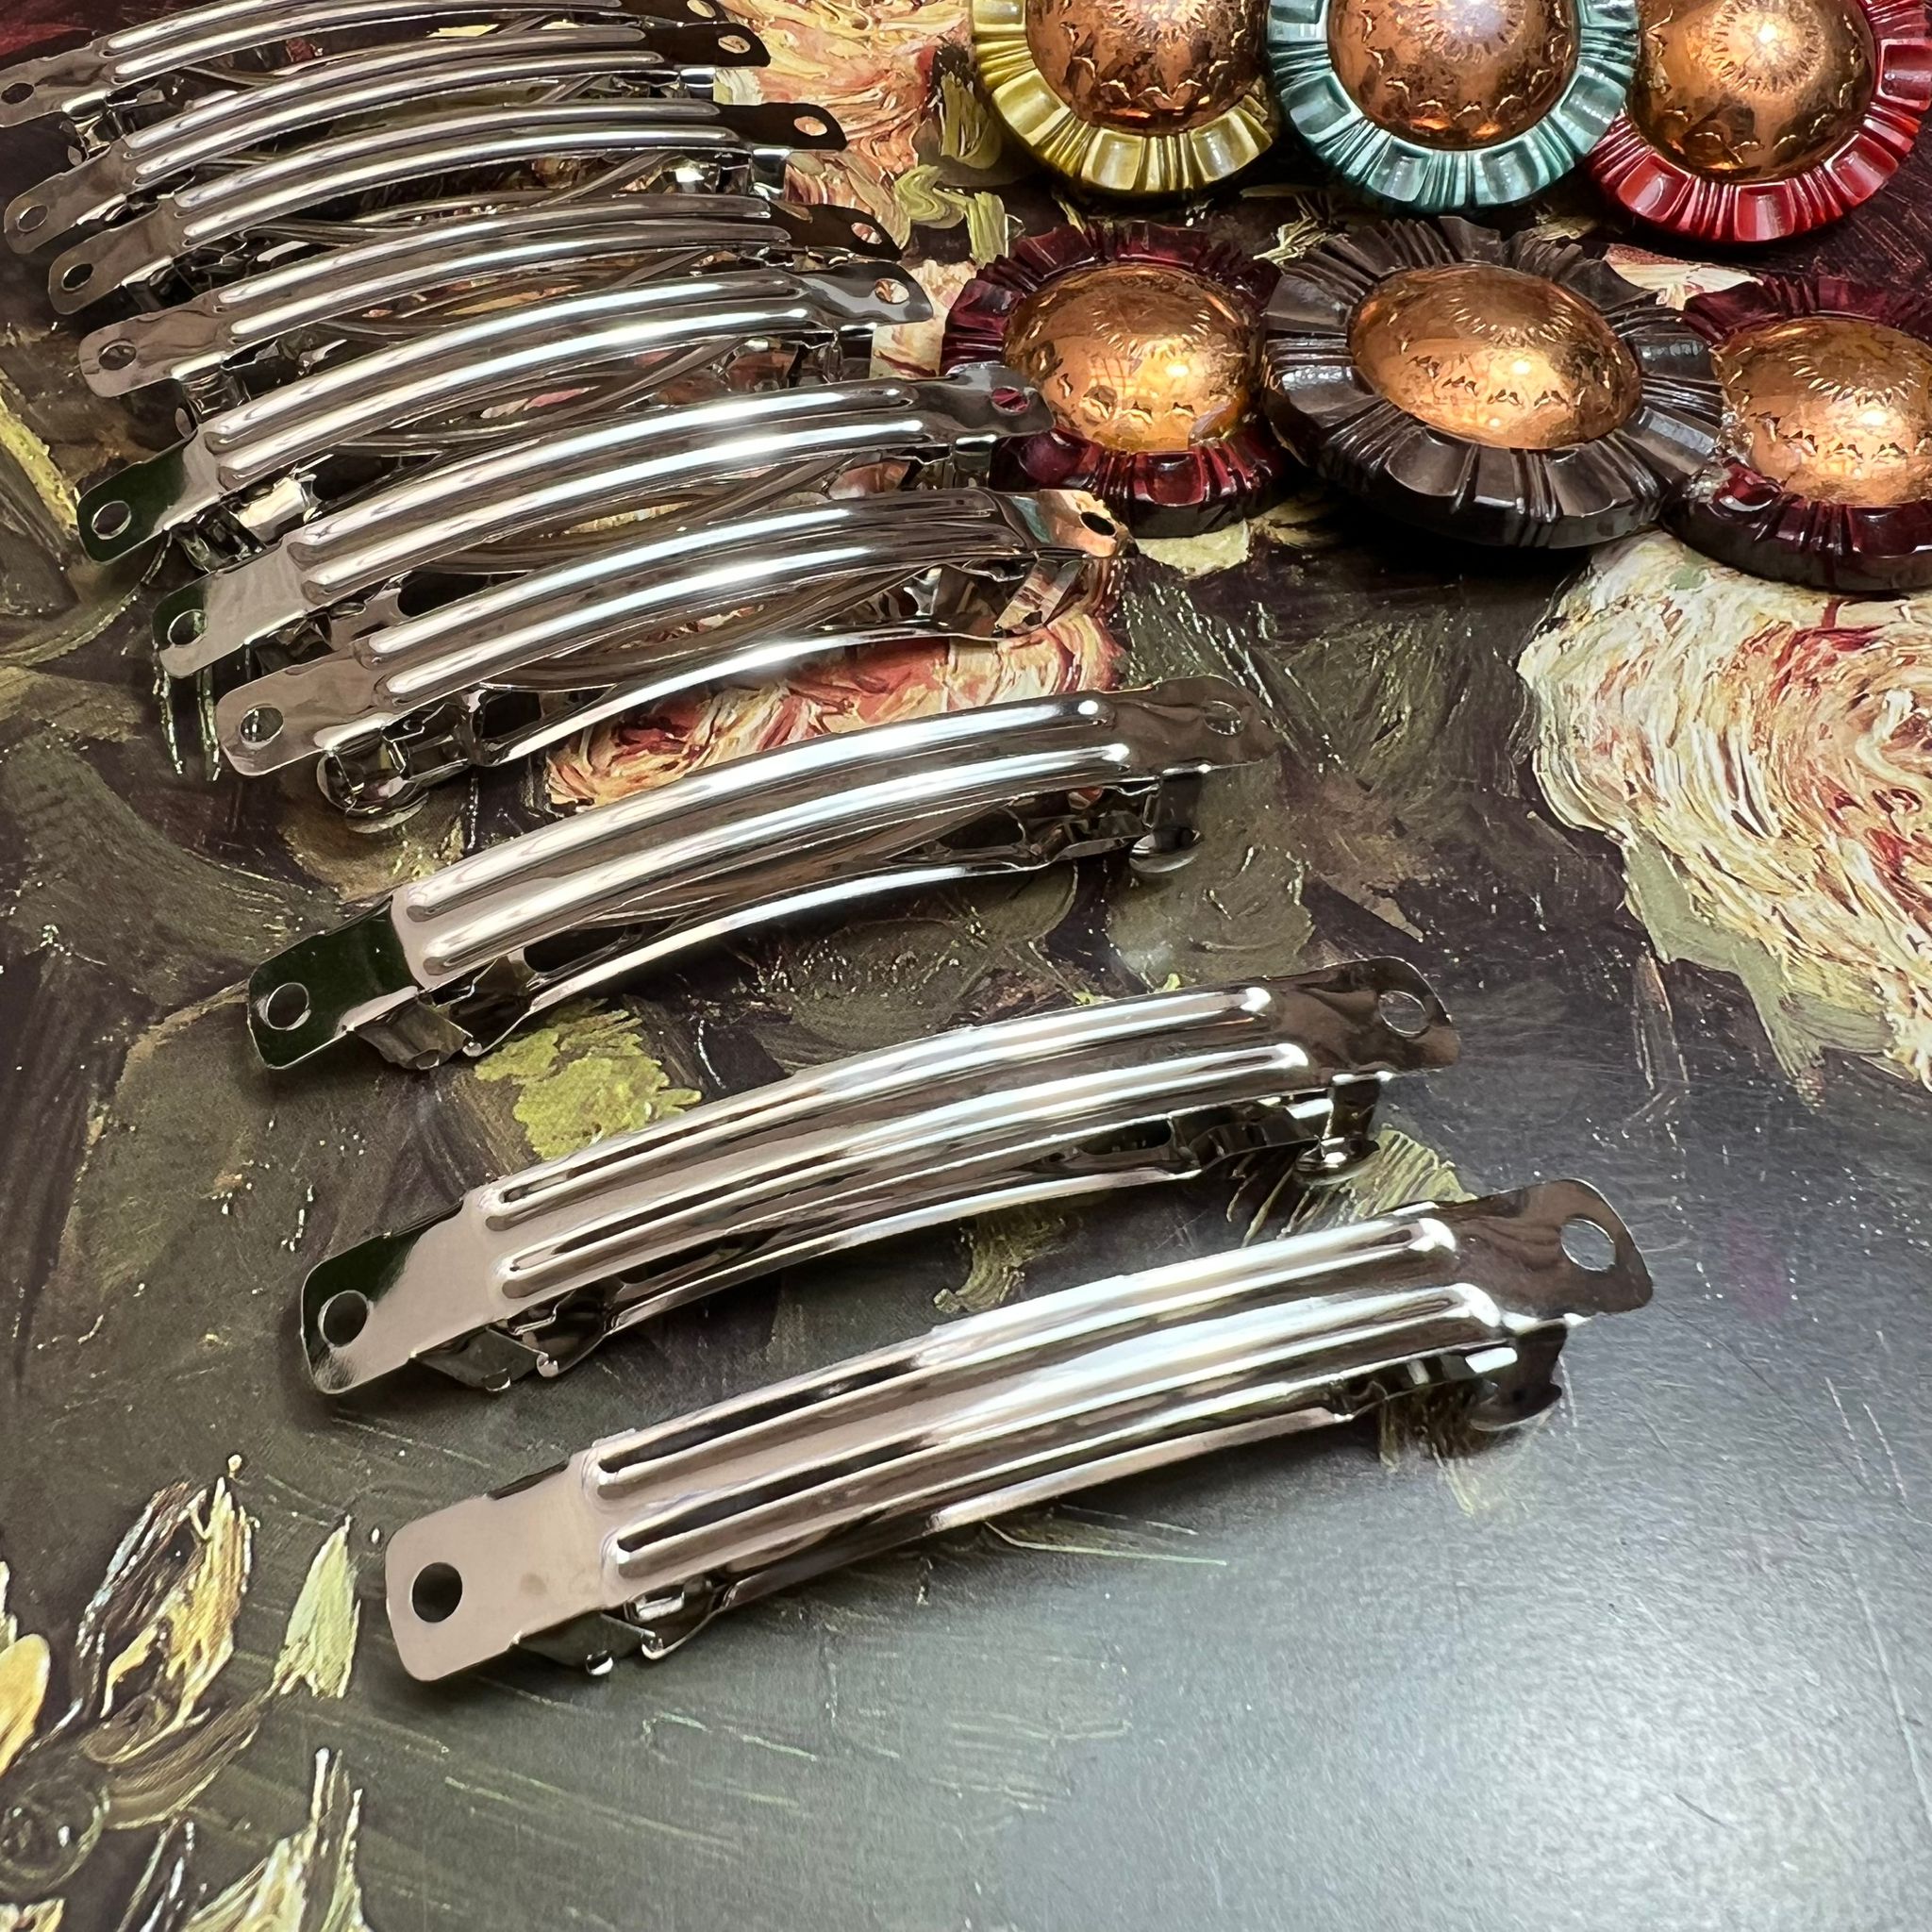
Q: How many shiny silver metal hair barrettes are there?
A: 10